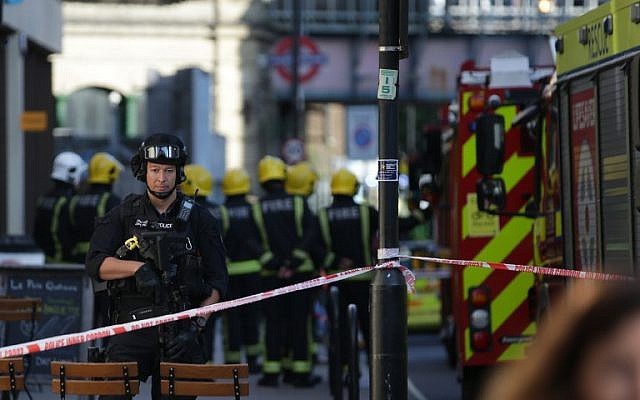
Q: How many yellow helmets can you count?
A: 6